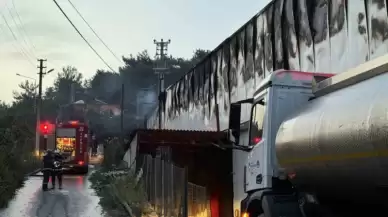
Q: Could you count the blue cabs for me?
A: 0